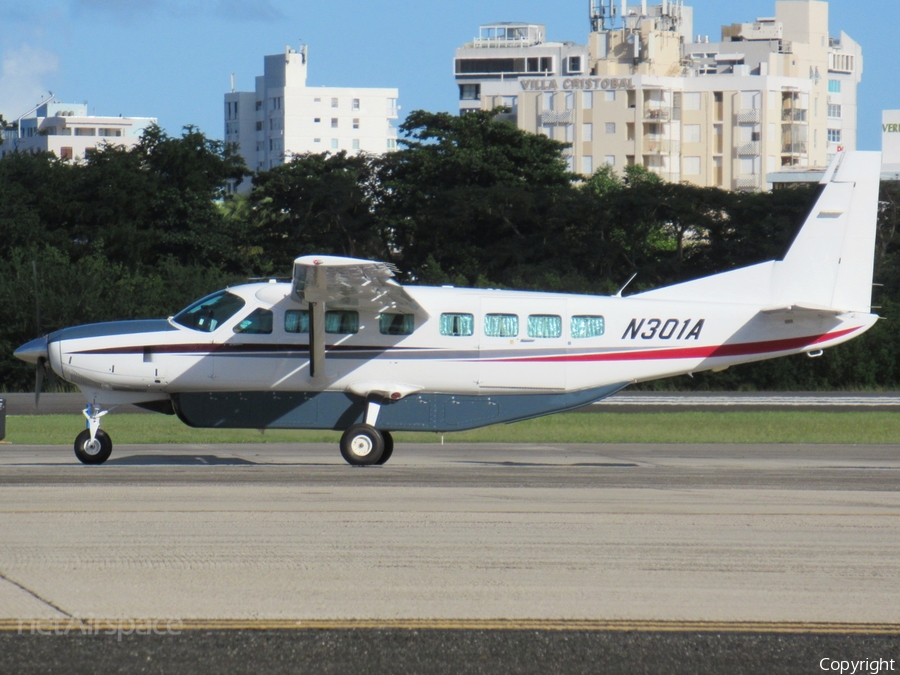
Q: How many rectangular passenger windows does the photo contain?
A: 7